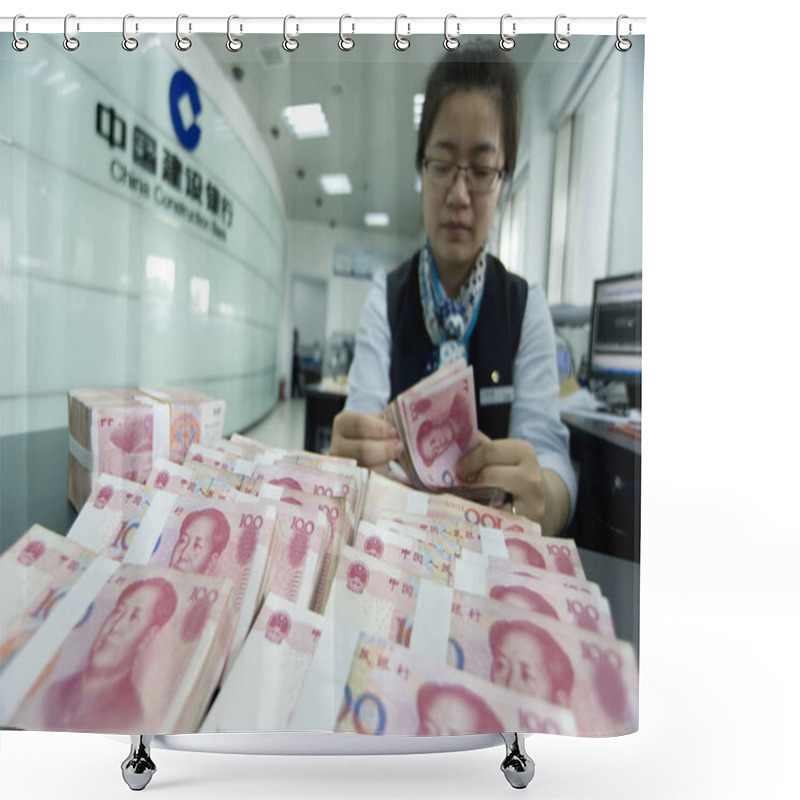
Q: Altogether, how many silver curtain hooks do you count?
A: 12